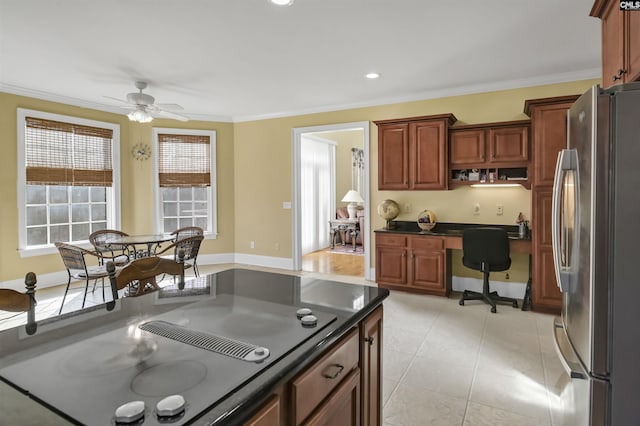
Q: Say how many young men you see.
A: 0